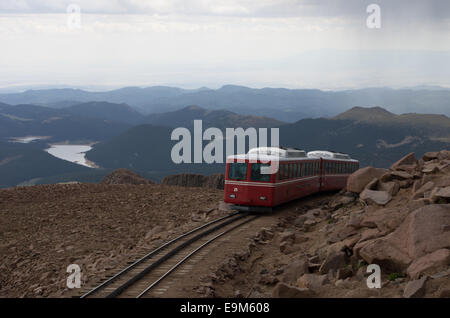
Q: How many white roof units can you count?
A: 2